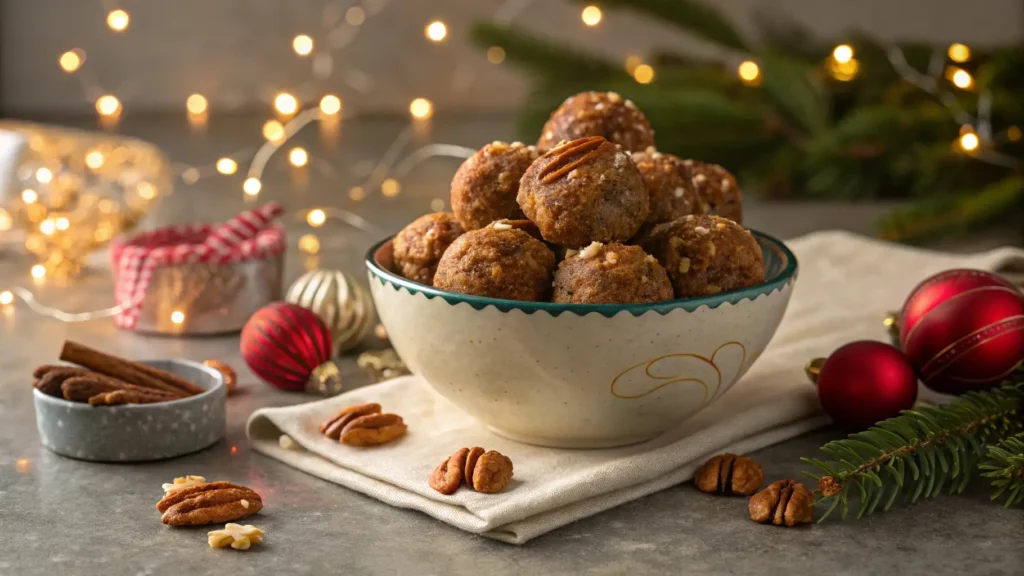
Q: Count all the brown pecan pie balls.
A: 9